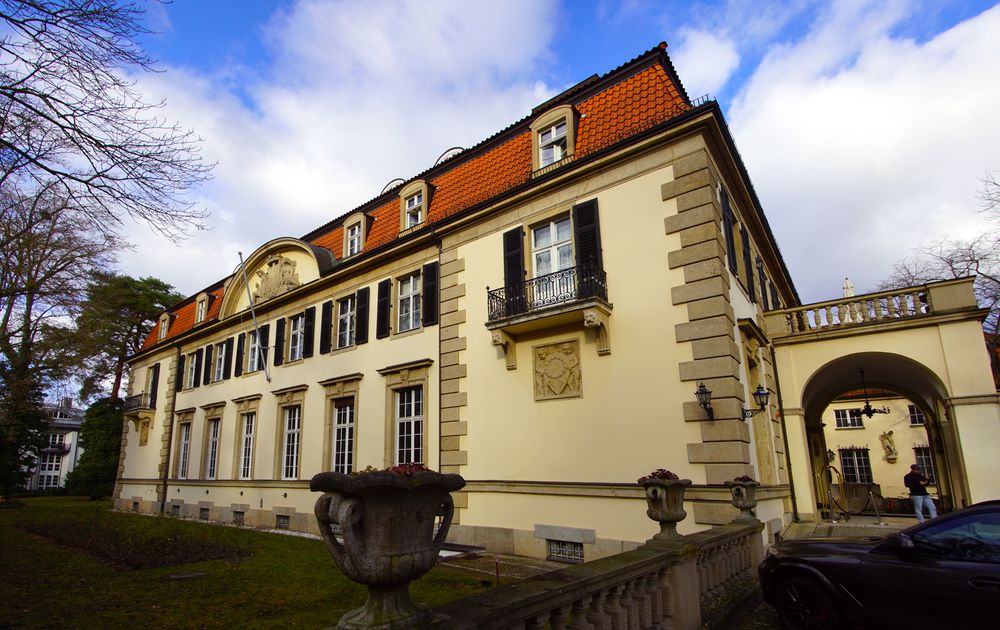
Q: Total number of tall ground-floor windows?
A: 6